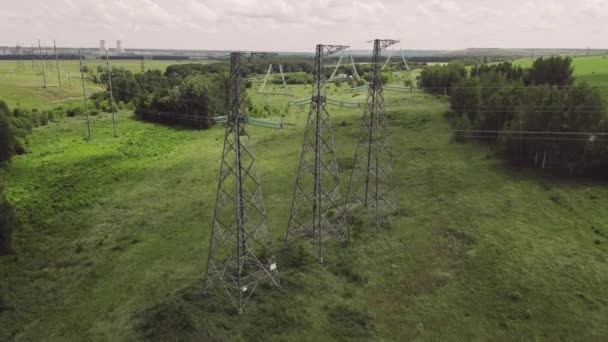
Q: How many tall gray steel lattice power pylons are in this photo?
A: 3